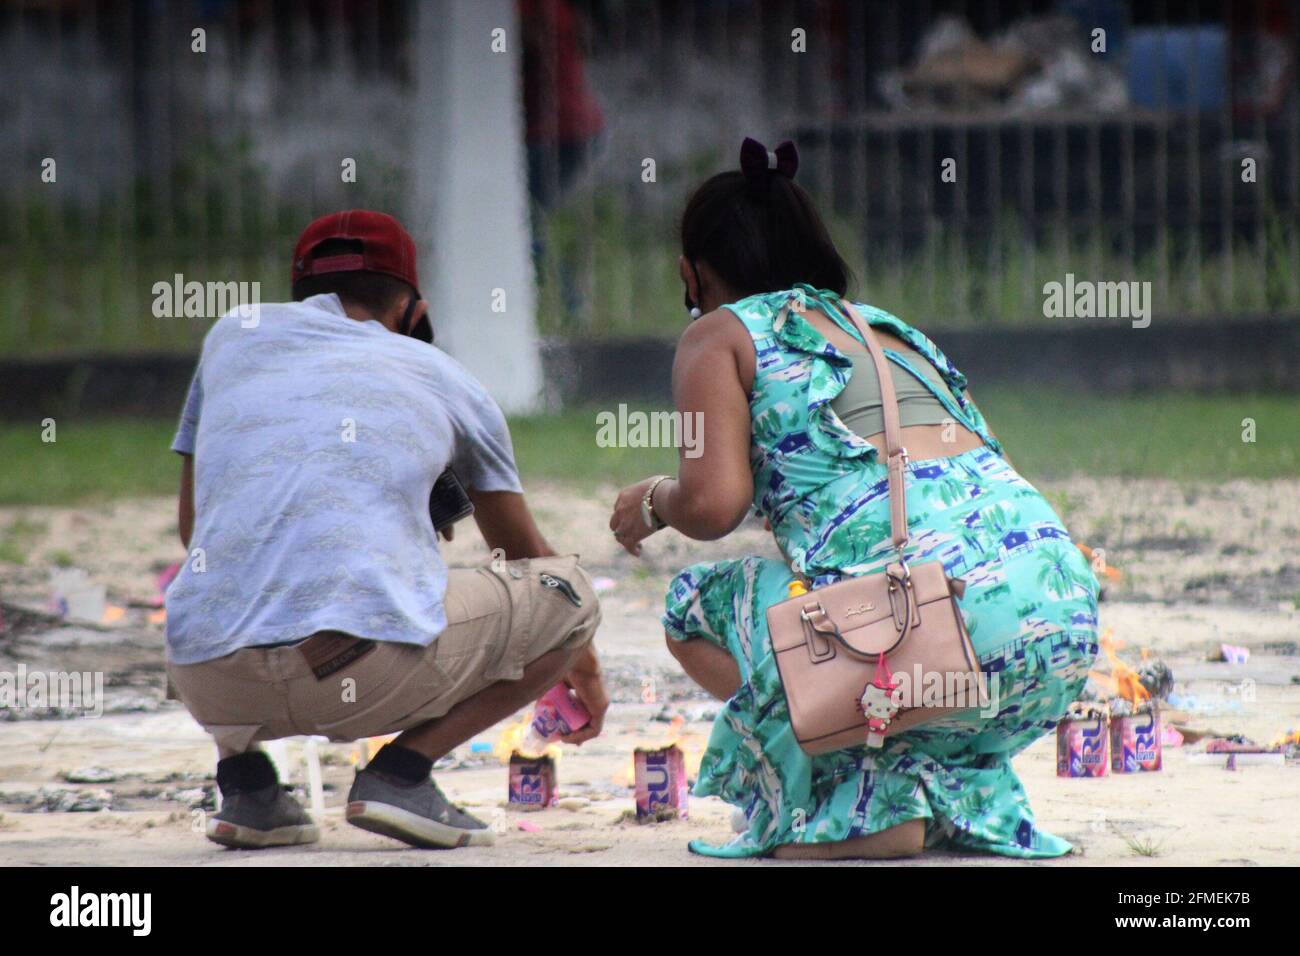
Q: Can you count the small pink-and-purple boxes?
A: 5